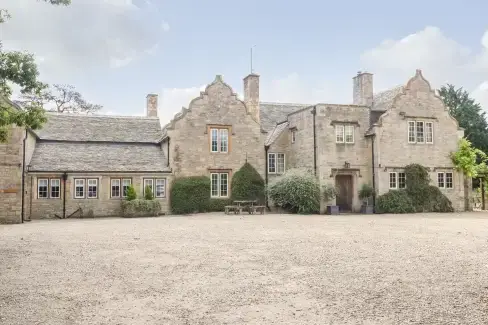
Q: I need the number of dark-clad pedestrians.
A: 0